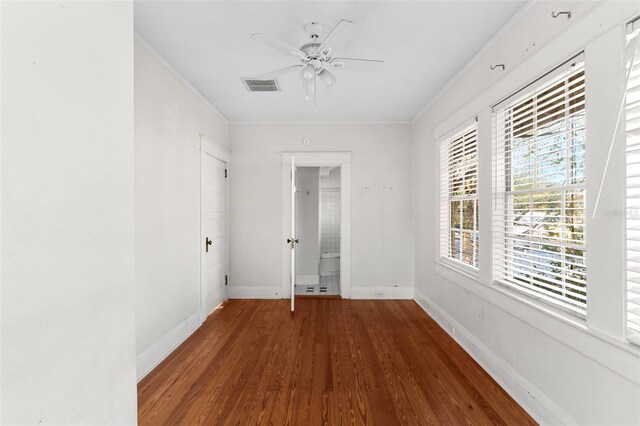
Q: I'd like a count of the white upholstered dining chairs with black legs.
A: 0